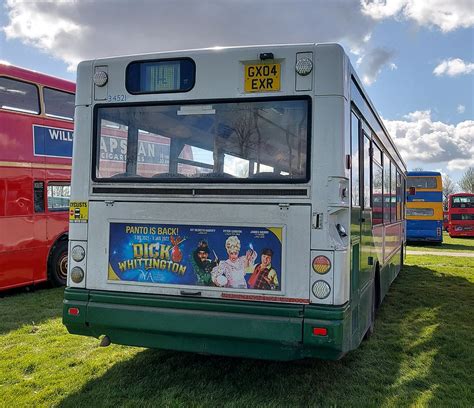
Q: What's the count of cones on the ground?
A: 0